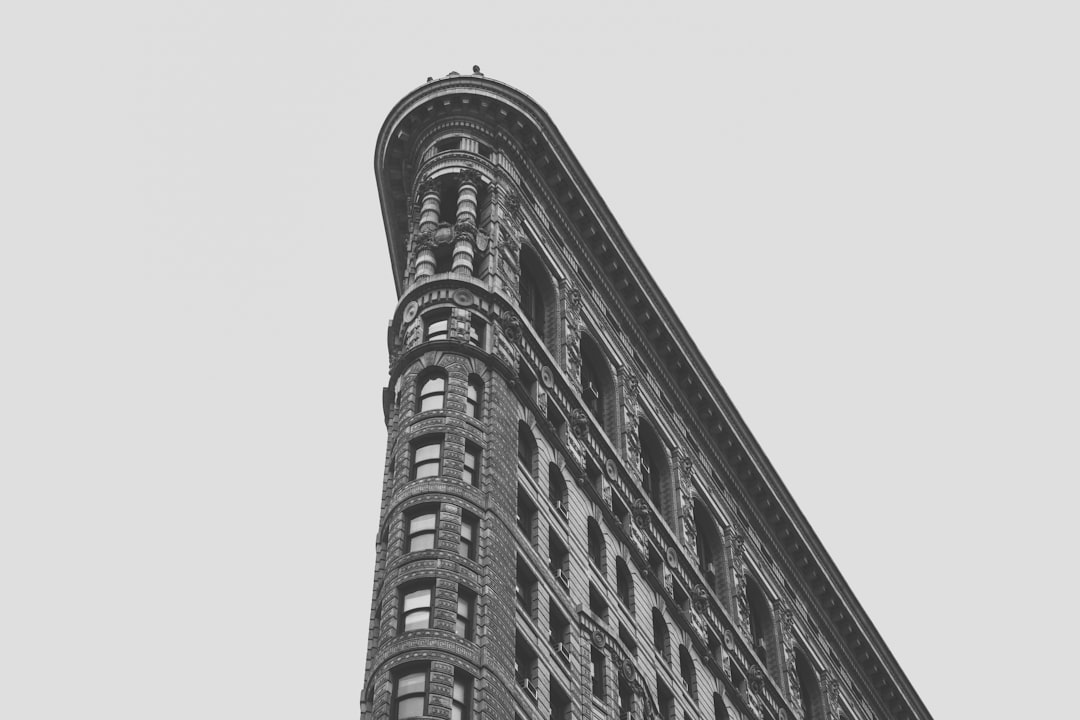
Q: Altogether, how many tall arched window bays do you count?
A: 6